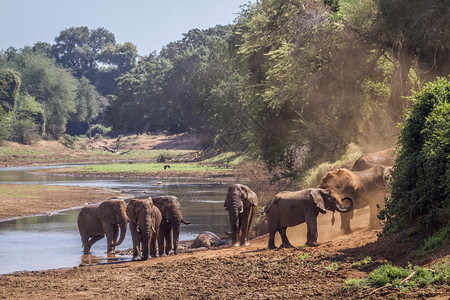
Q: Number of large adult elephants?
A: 7